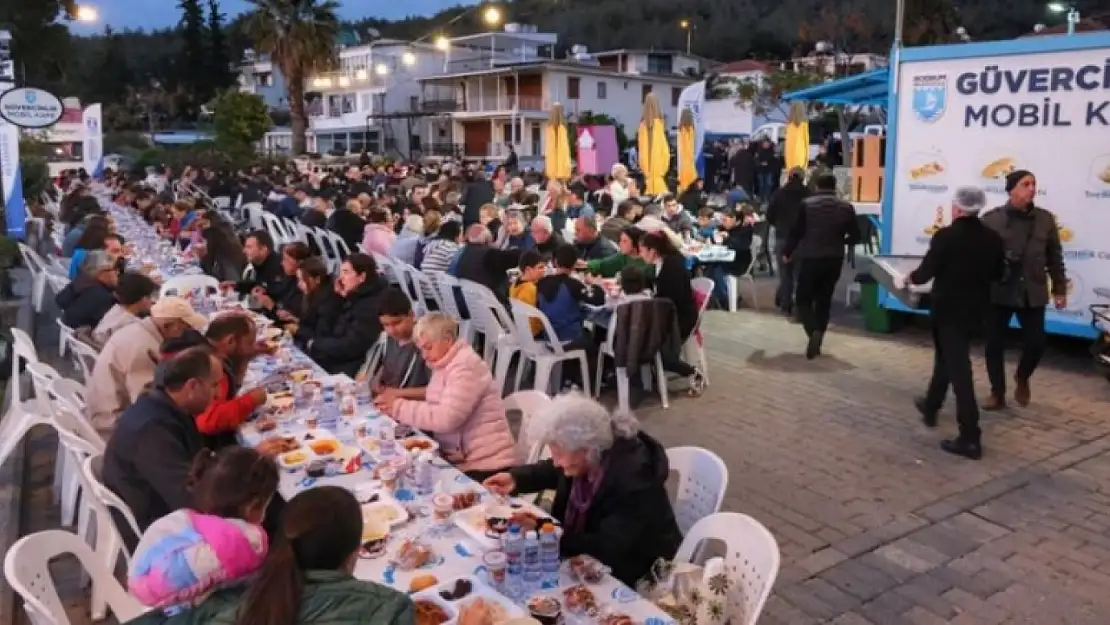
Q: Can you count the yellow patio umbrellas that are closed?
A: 4